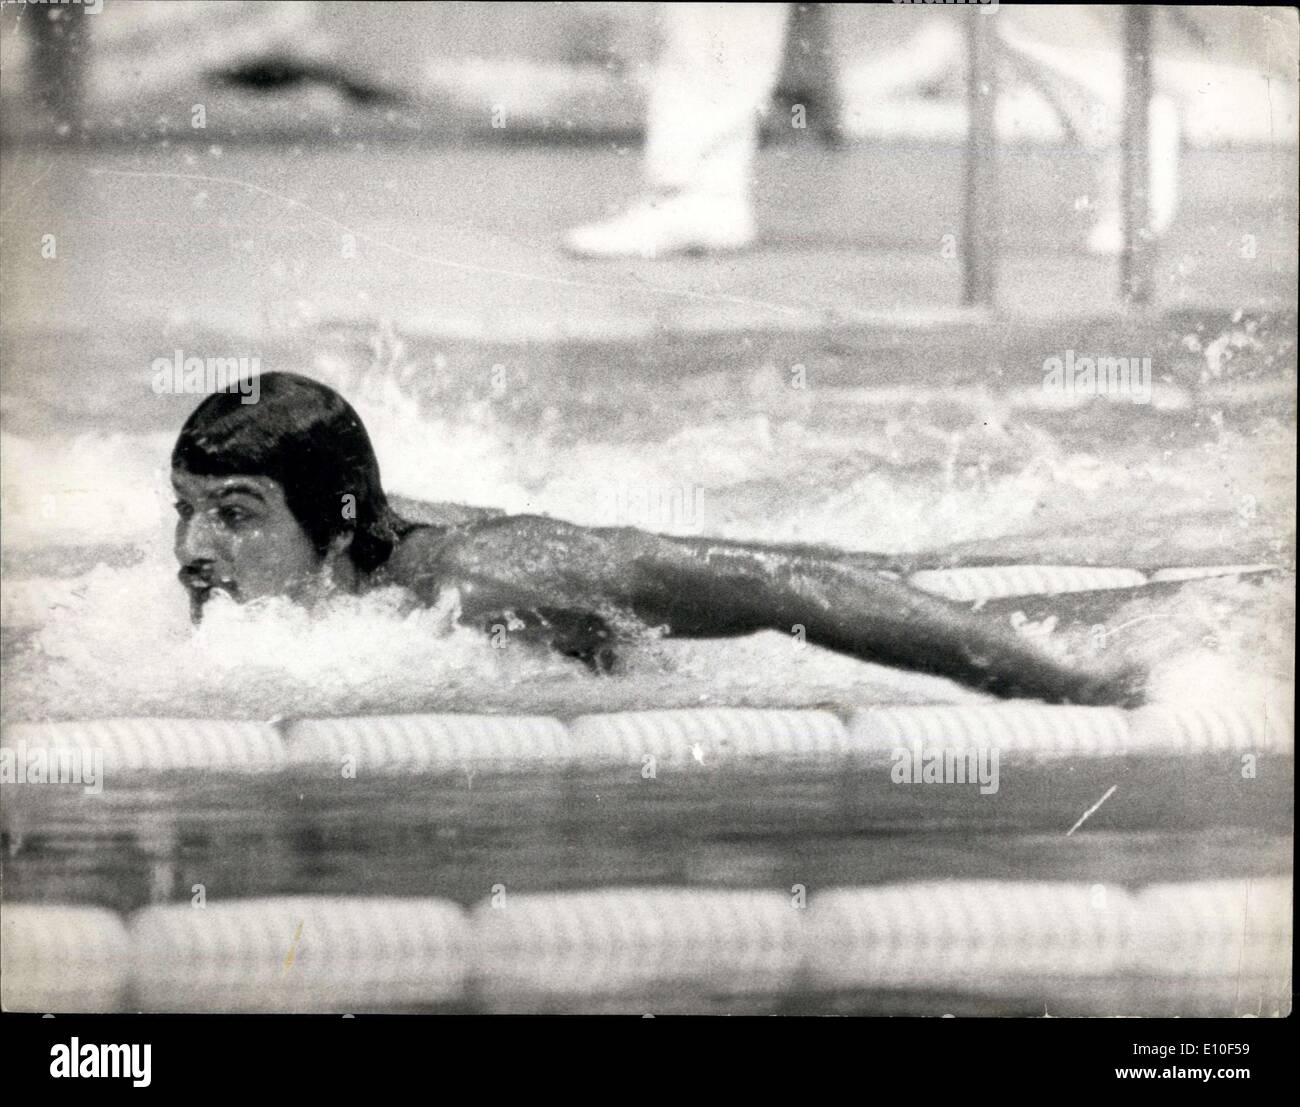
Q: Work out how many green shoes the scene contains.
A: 0